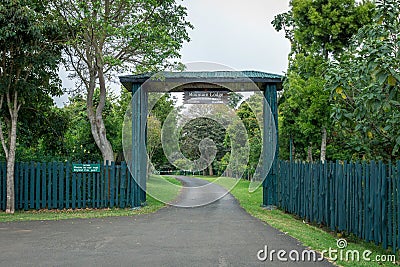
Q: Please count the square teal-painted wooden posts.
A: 2